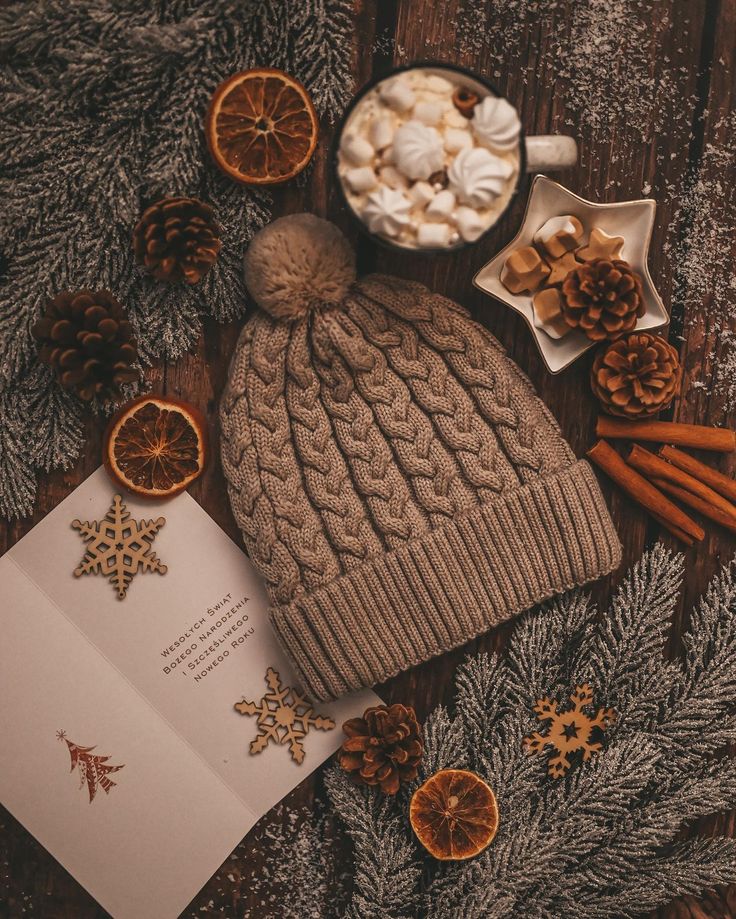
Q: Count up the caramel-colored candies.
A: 5